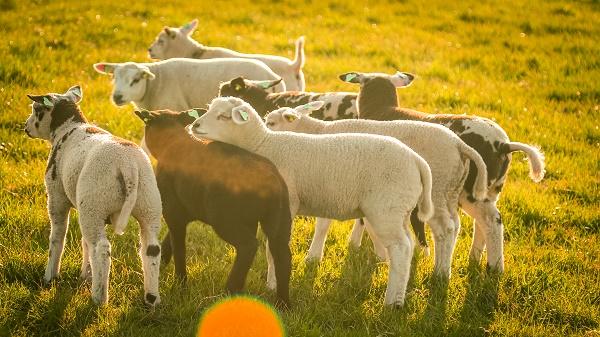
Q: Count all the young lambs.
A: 8